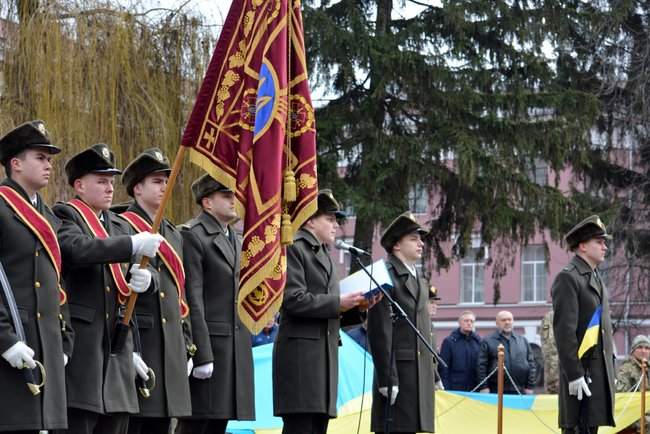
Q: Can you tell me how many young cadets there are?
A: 7